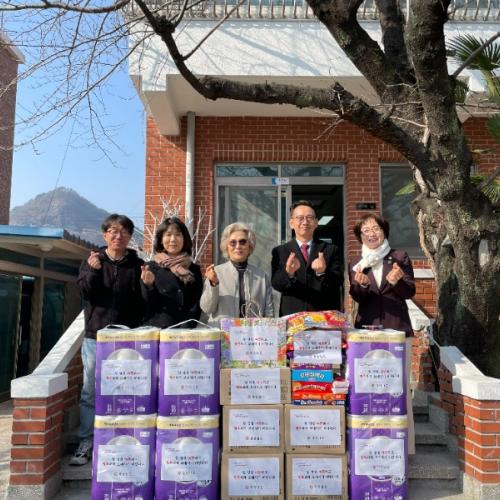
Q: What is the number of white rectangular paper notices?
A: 13